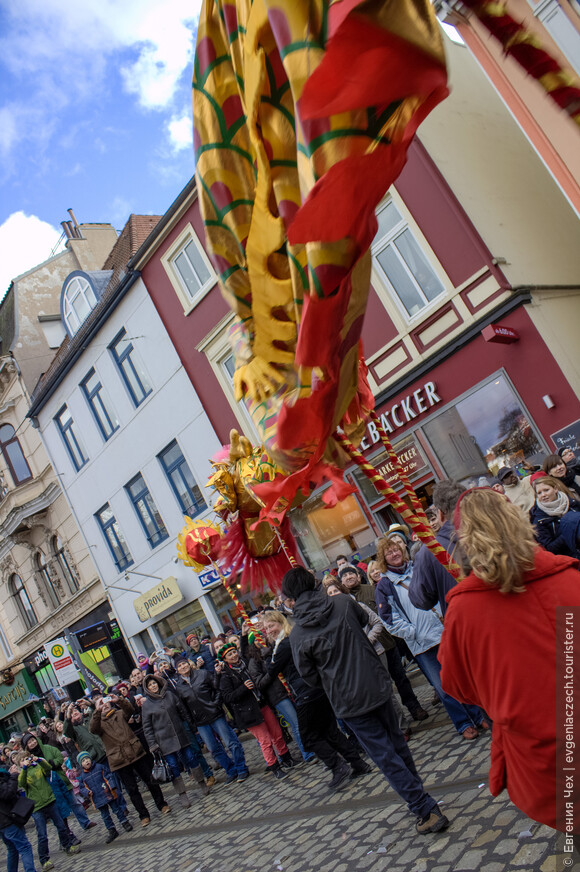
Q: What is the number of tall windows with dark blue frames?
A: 6